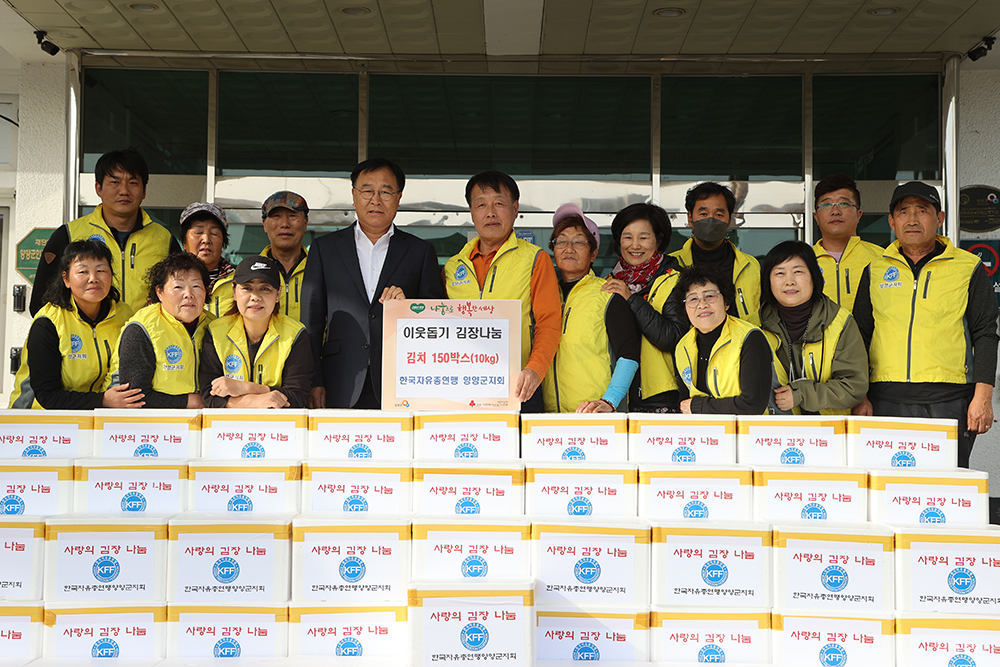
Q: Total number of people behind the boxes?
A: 15